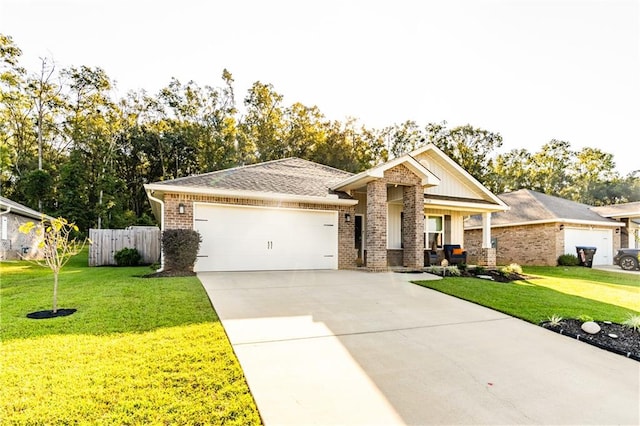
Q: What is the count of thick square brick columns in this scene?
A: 2